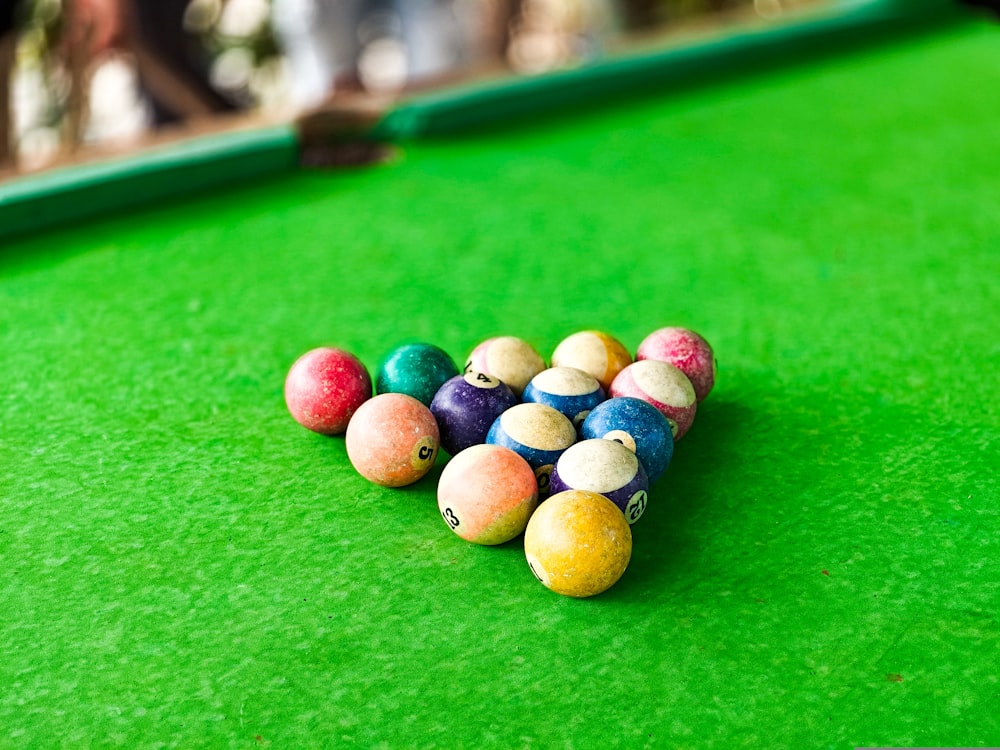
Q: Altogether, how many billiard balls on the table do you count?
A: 14